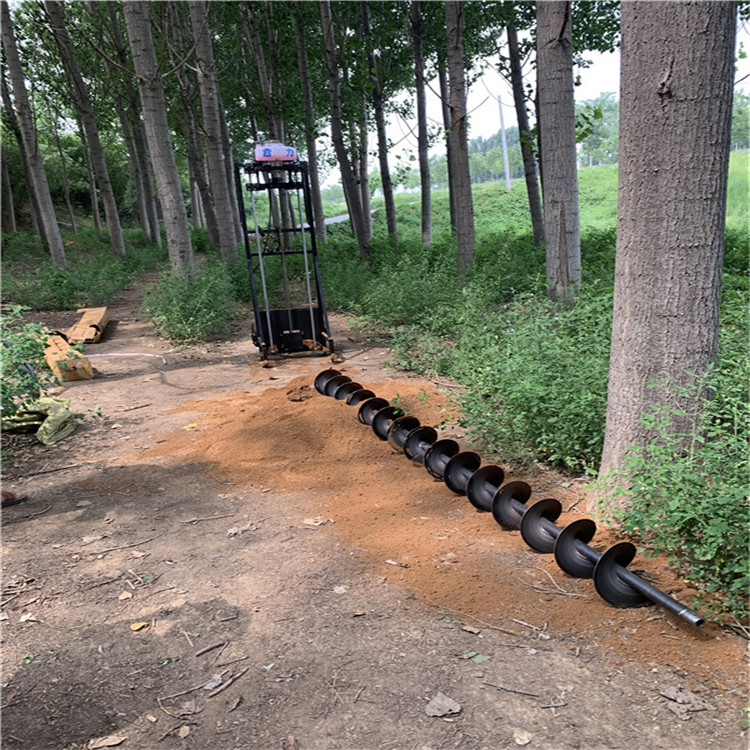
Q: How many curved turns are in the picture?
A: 15